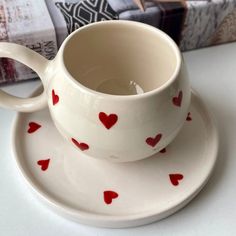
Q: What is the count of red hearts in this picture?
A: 11